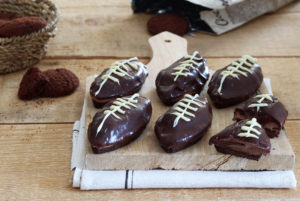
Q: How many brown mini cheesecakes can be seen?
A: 6